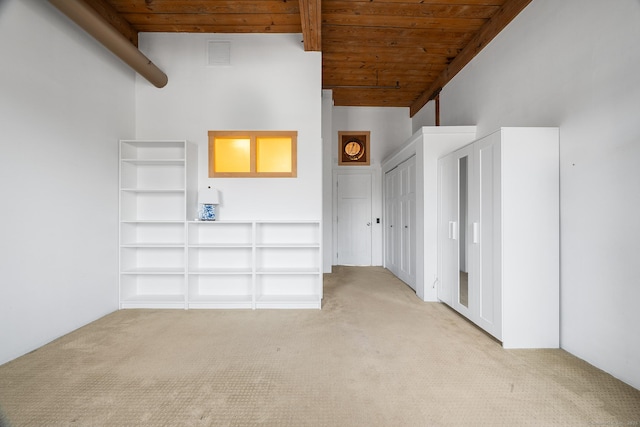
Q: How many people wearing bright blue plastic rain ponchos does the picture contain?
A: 0